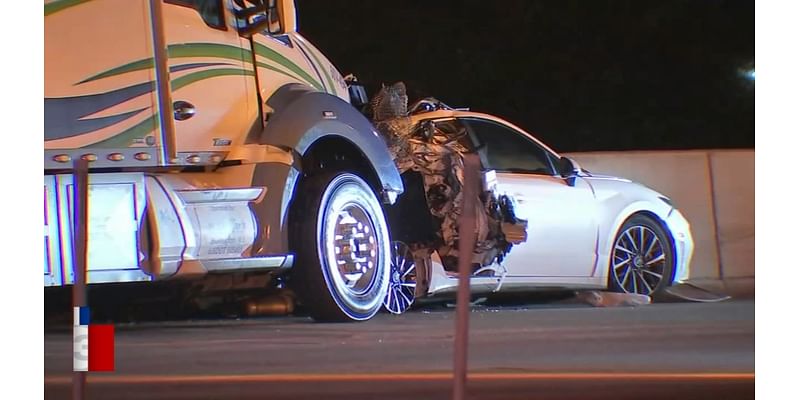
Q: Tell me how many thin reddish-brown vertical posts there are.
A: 2